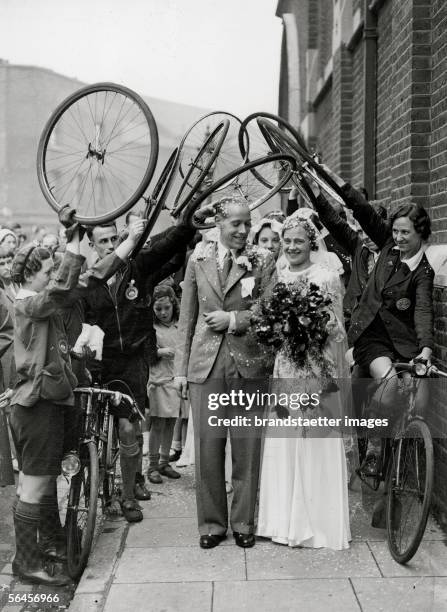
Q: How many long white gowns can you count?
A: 1